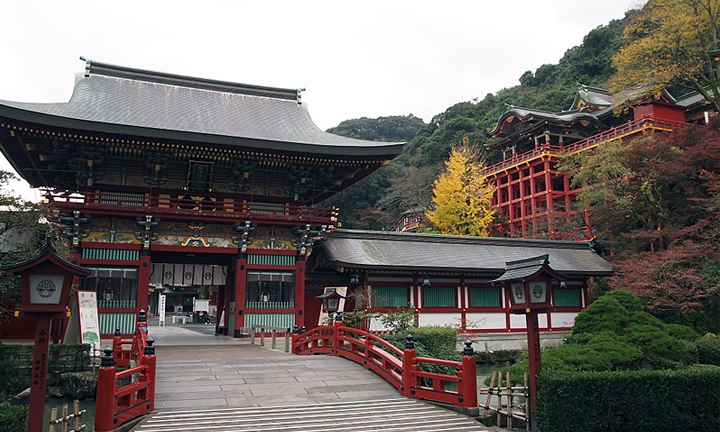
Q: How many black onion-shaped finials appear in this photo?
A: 9